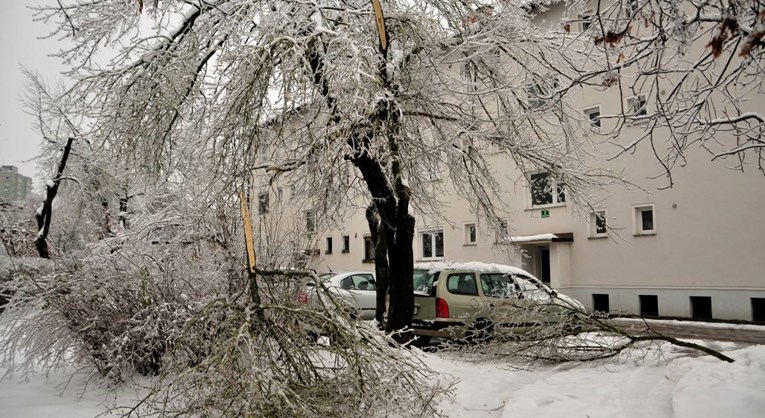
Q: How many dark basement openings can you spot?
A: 4